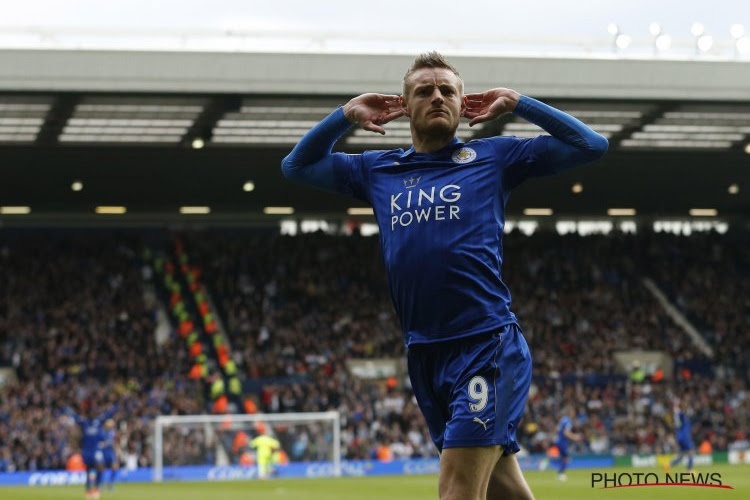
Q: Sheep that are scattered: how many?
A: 0